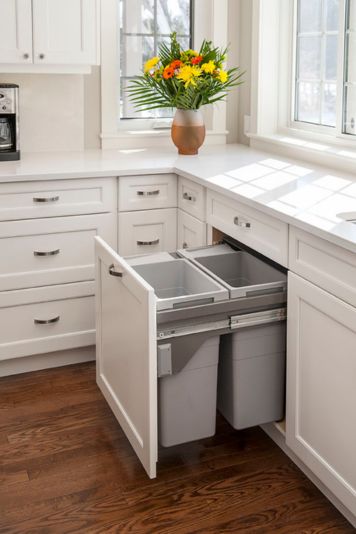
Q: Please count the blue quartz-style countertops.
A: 0